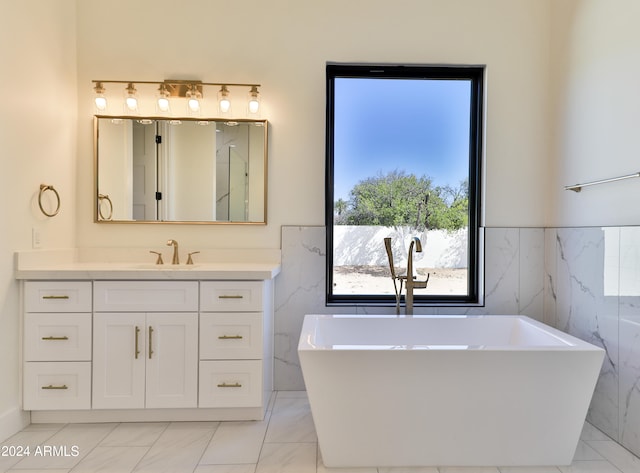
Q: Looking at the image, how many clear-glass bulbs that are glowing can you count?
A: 6